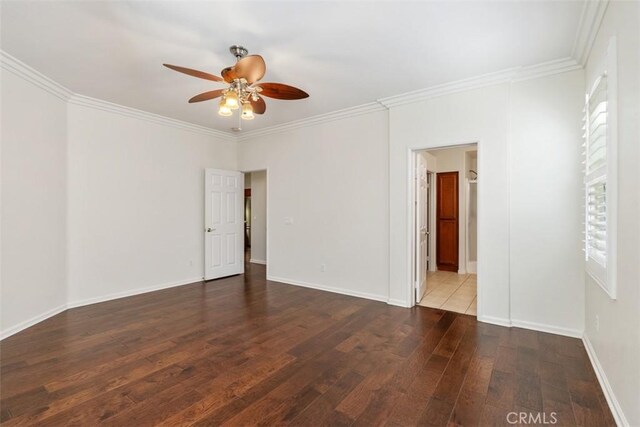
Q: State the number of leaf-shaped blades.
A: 5